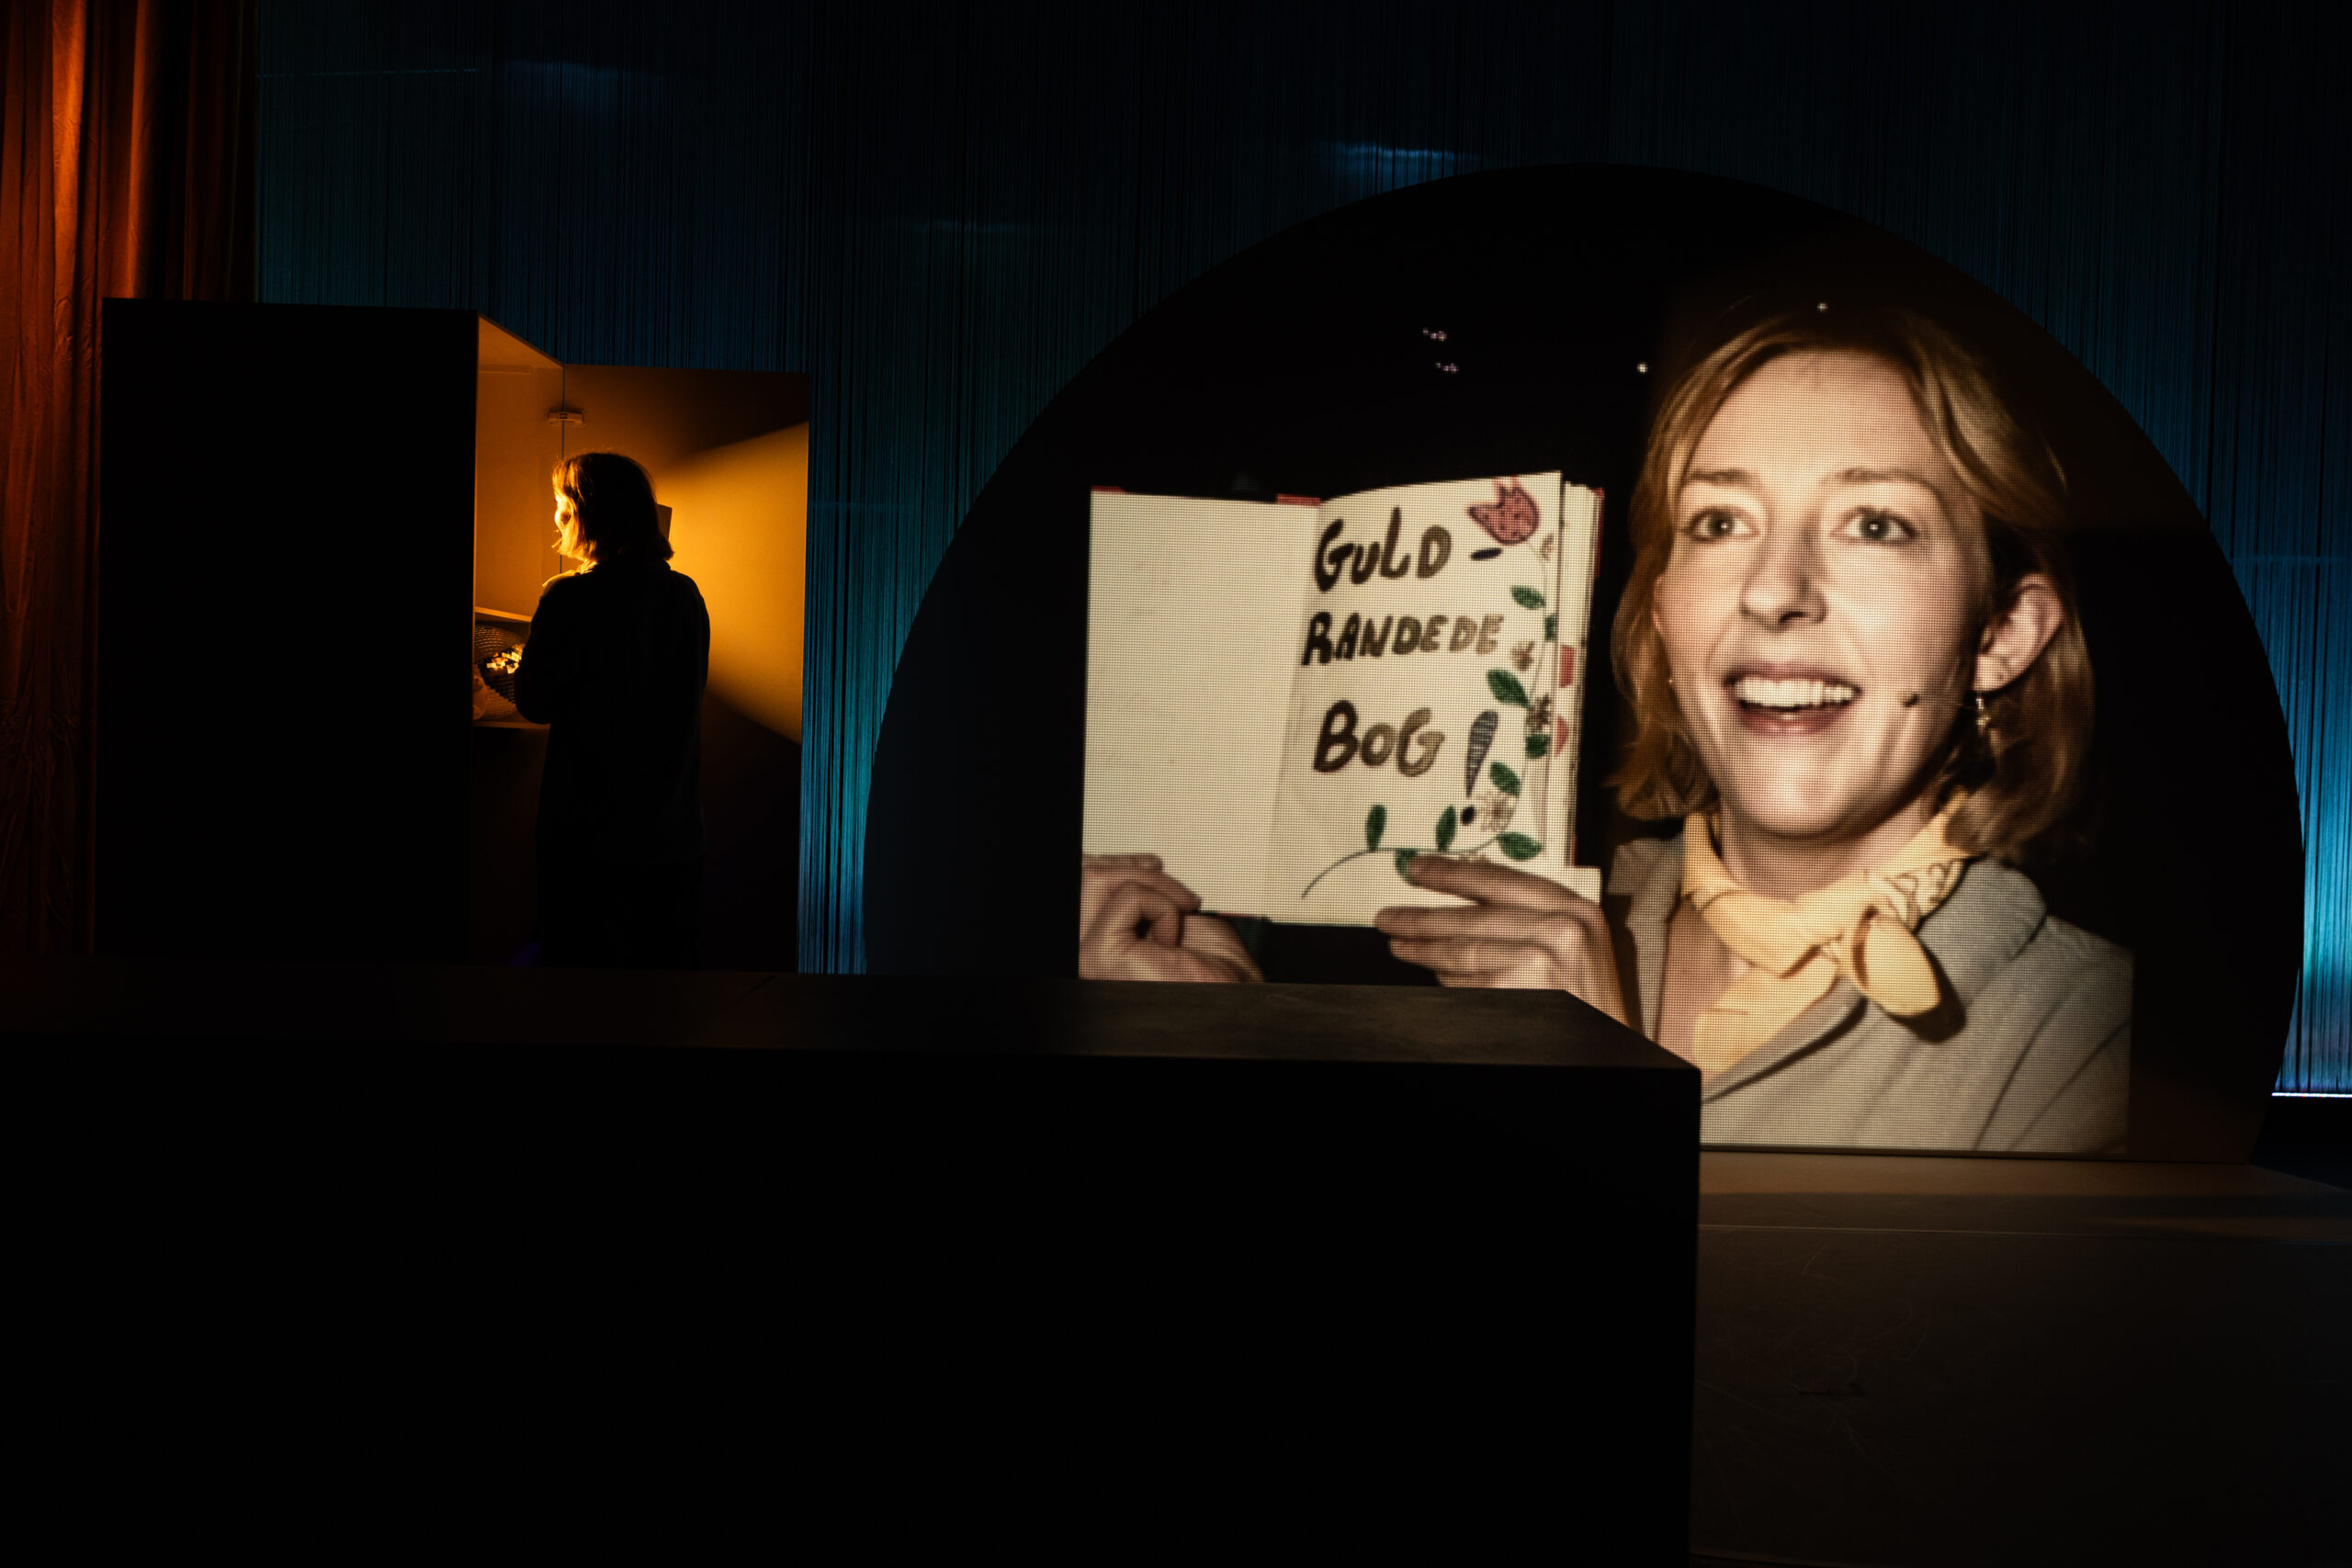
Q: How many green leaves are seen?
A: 9